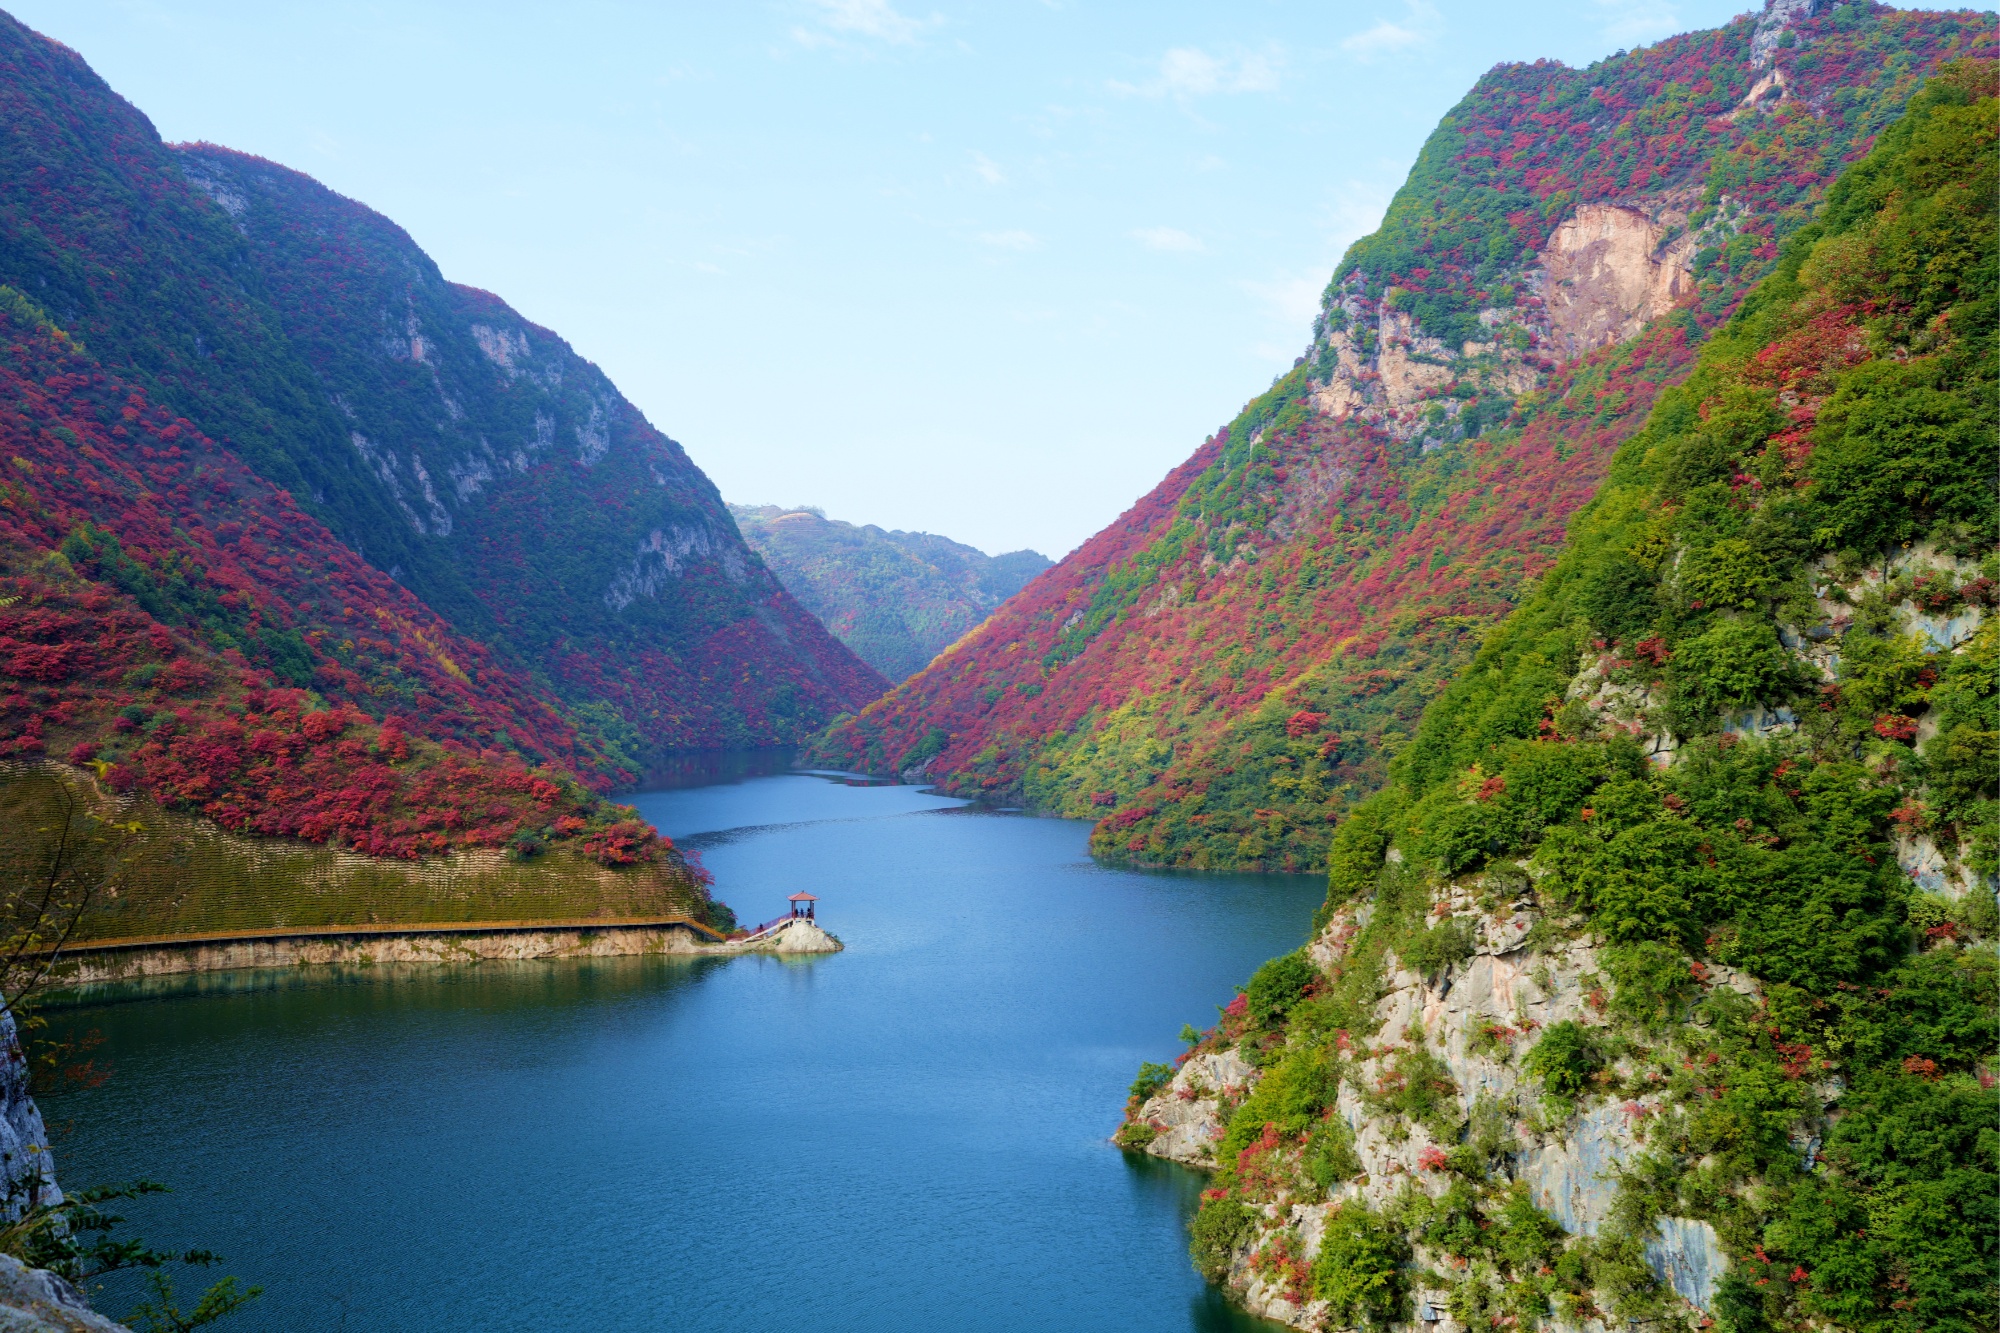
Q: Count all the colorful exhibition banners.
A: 0